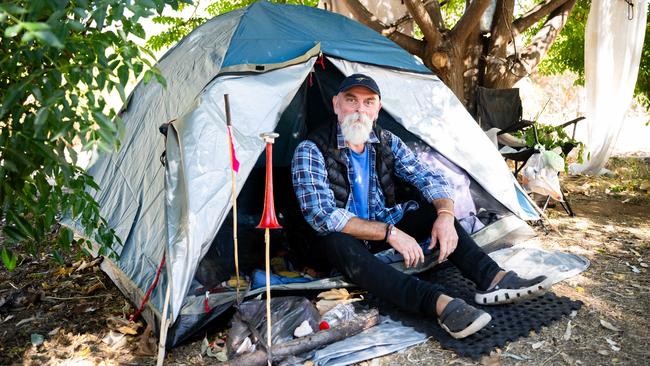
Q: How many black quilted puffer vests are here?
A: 1